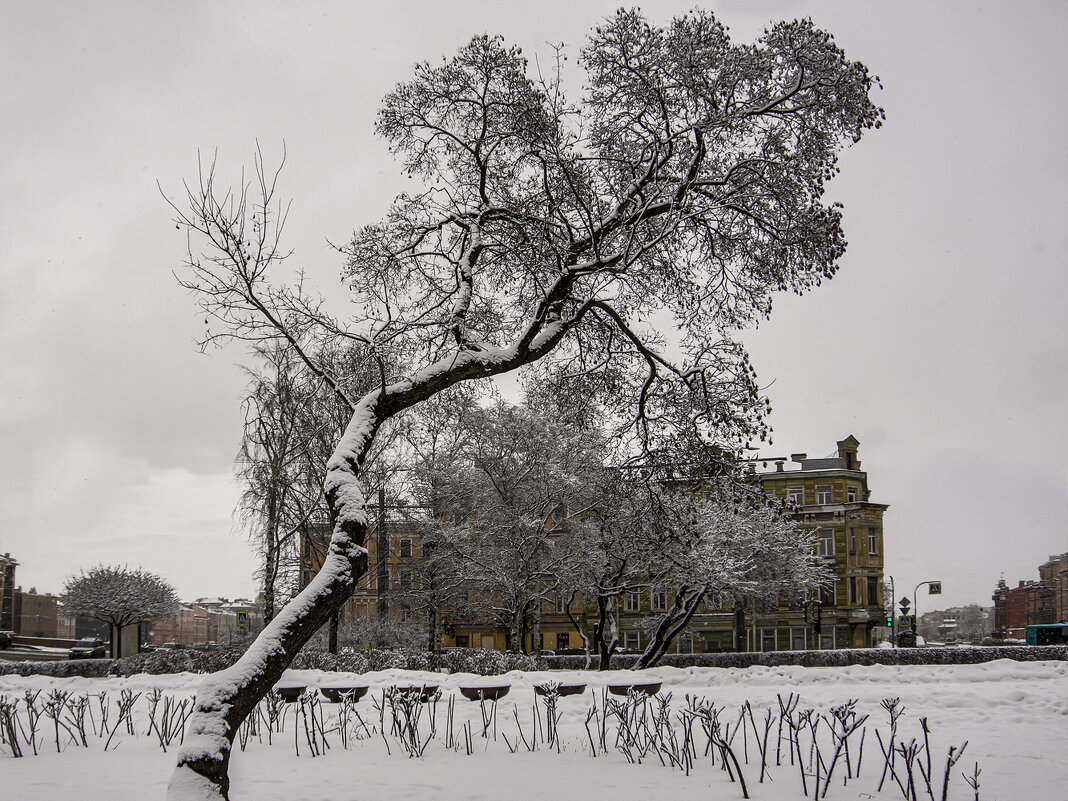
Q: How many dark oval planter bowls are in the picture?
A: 6